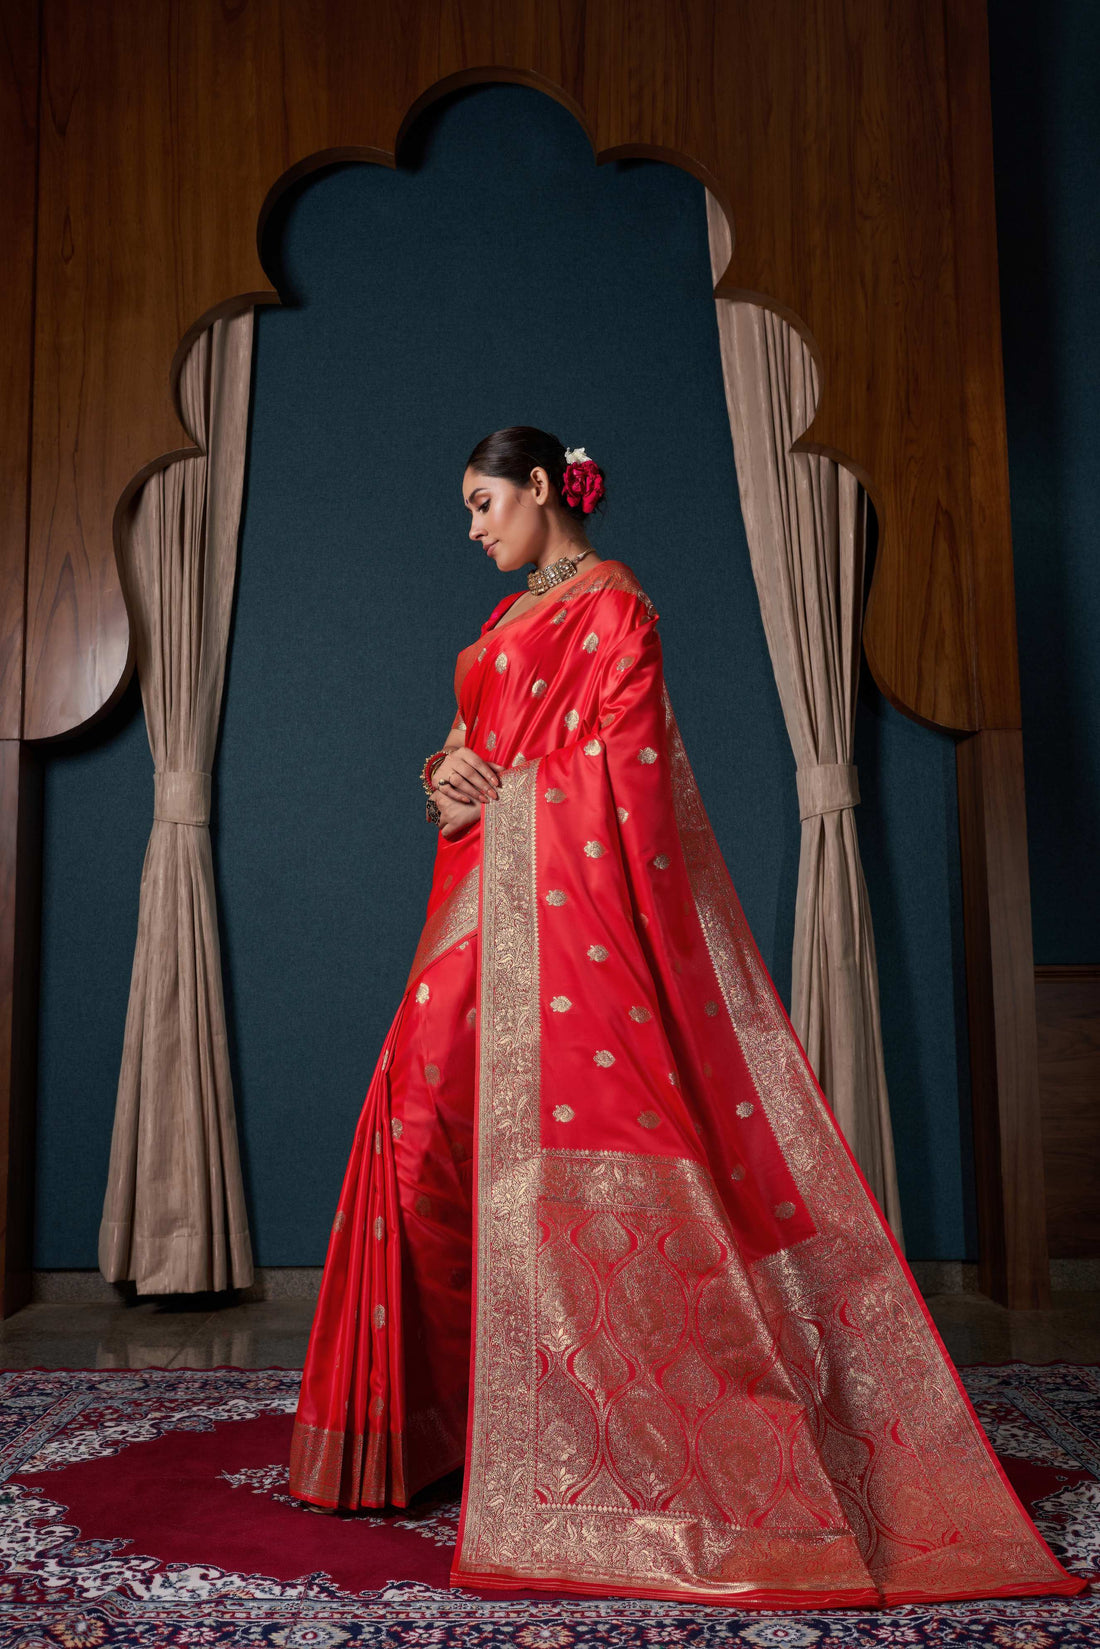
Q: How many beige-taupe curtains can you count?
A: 2